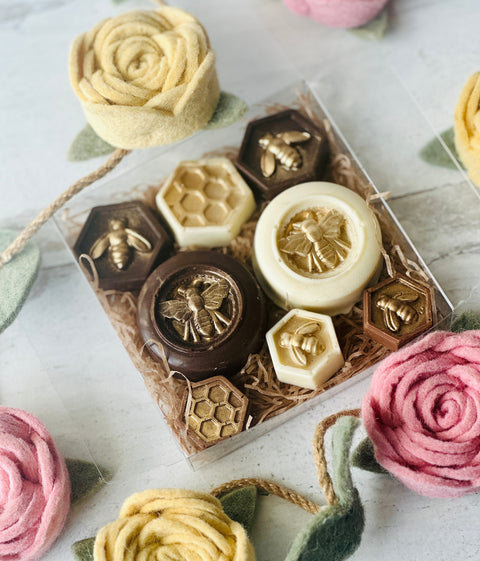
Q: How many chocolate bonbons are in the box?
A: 8